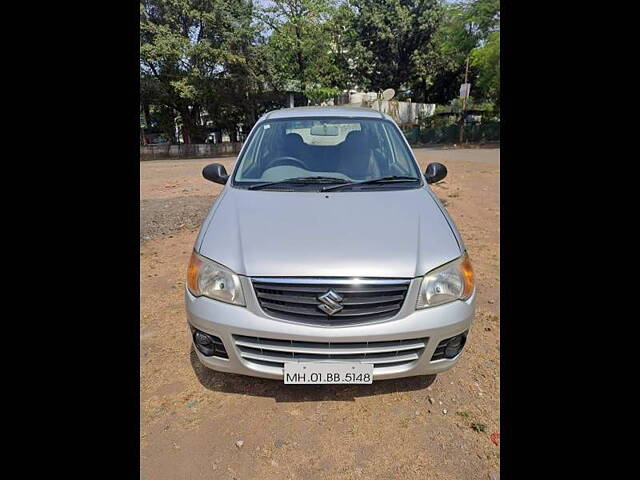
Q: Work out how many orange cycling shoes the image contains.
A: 0